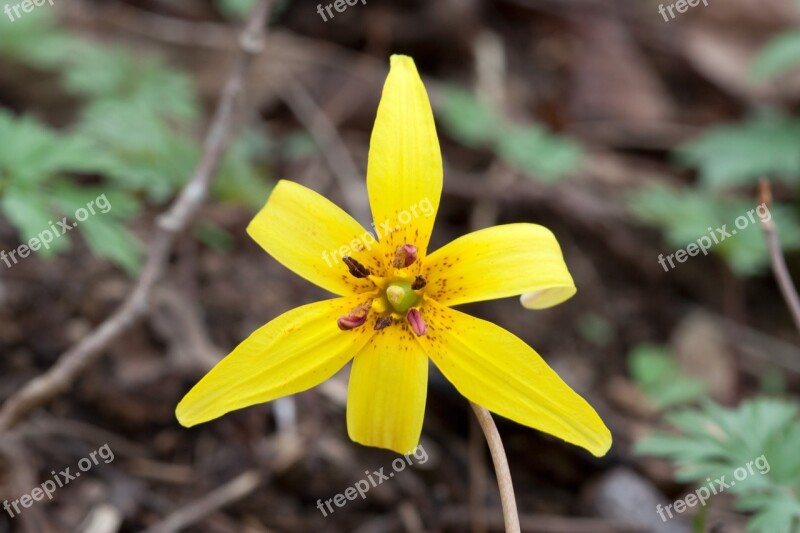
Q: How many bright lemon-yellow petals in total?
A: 6